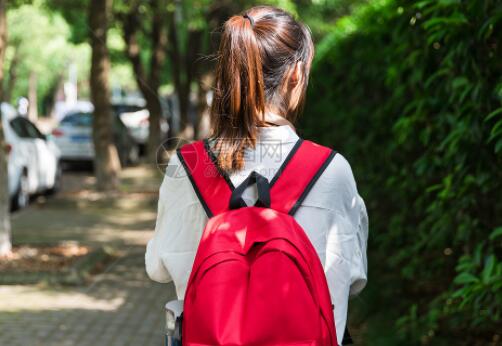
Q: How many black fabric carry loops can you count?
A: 1